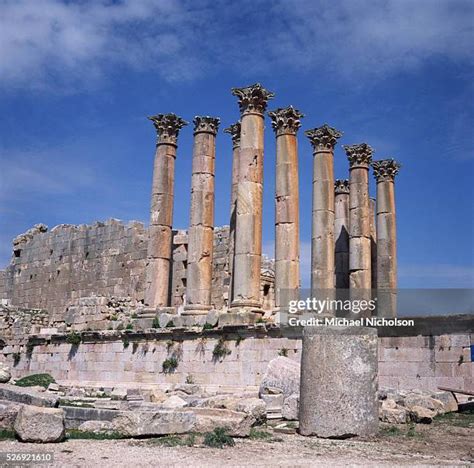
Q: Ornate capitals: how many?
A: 9